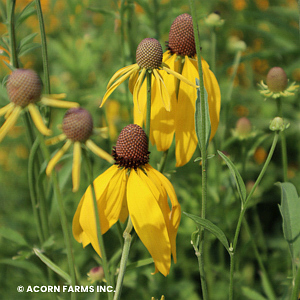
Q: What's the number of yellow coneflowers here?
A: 5